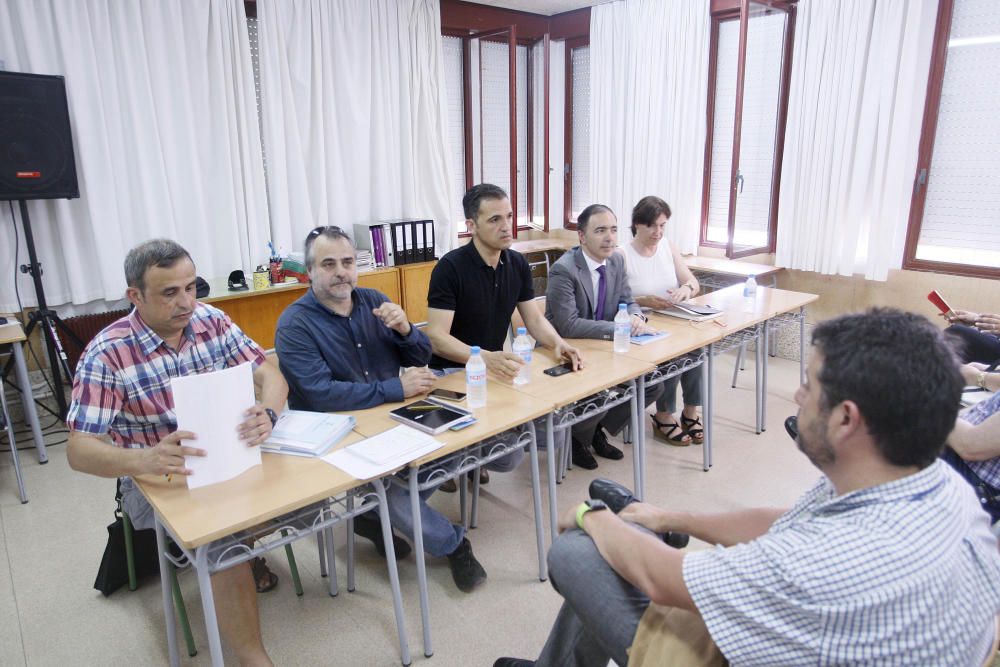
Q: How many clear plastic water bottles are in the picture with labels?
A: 4